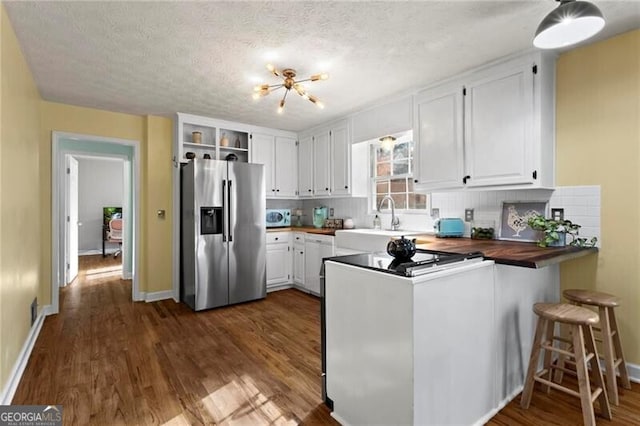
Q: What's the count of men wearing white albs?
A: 0